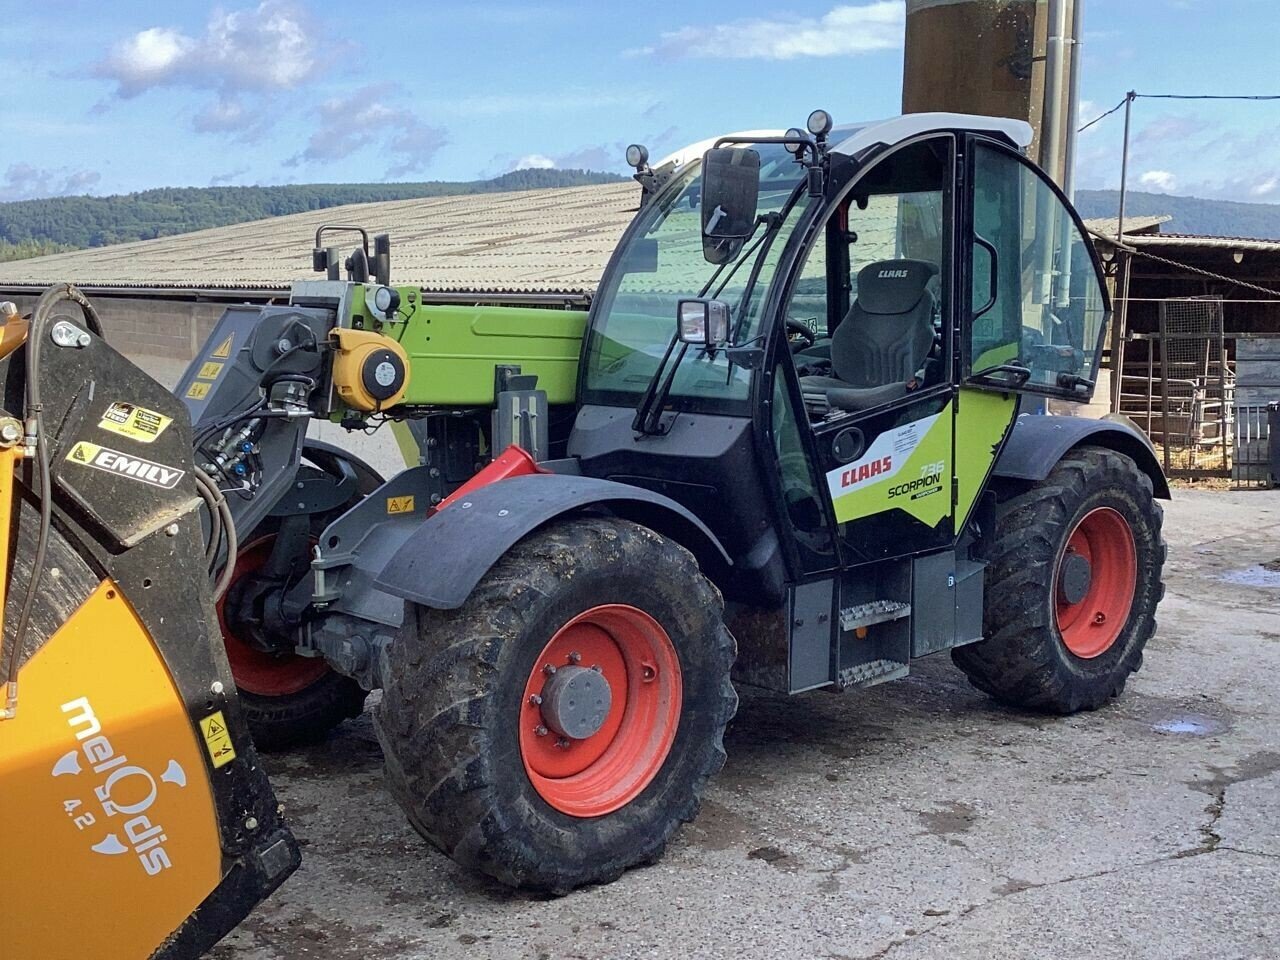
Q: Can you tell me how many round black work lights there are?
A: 4